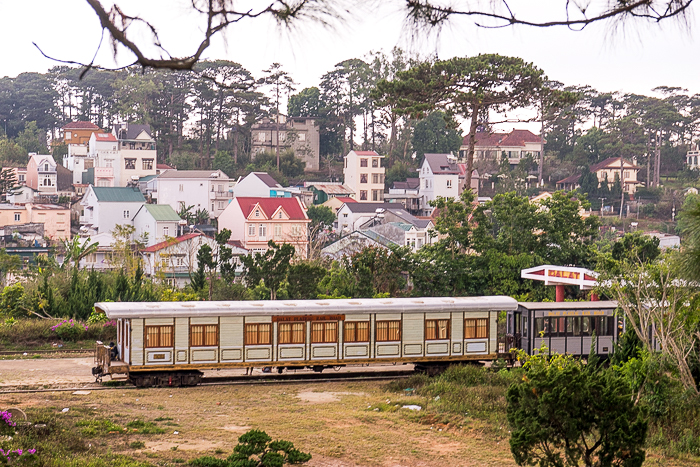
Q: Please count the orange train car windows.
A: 9